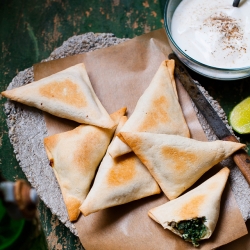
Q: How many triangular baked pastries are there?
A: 6